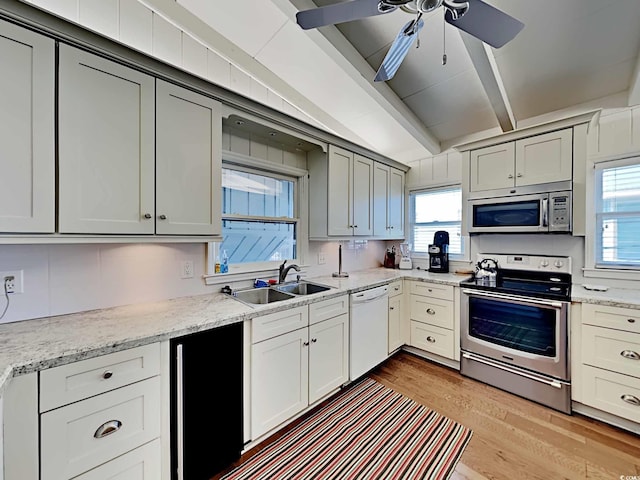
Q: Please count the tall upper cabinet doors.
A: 7